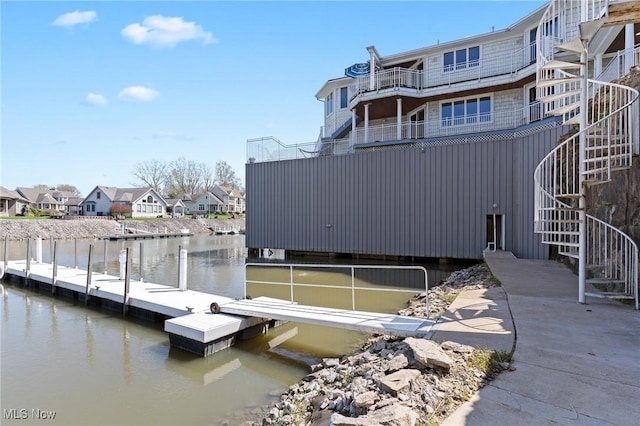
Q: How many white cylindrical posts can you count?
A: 3